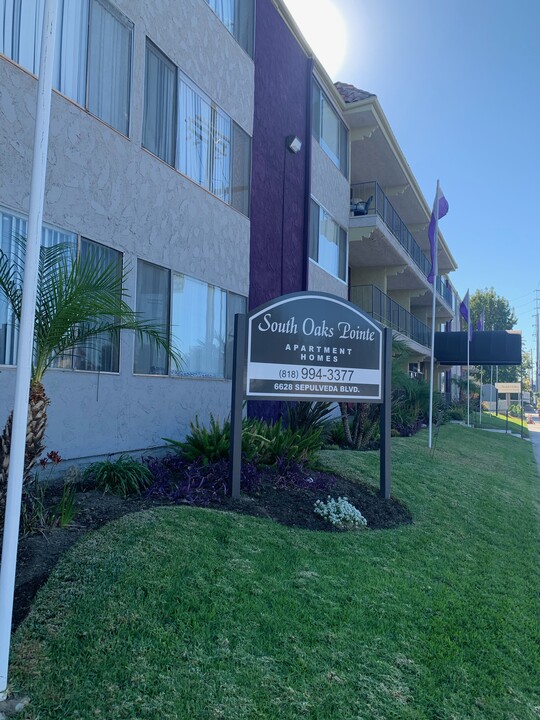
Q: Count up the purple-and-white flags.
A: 3